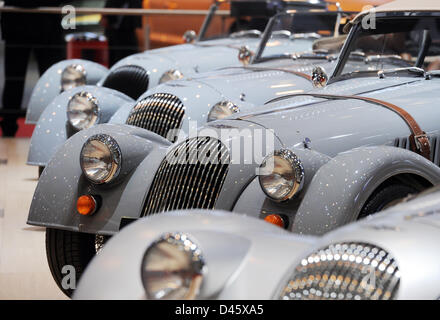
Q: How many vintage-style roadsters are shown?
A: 4